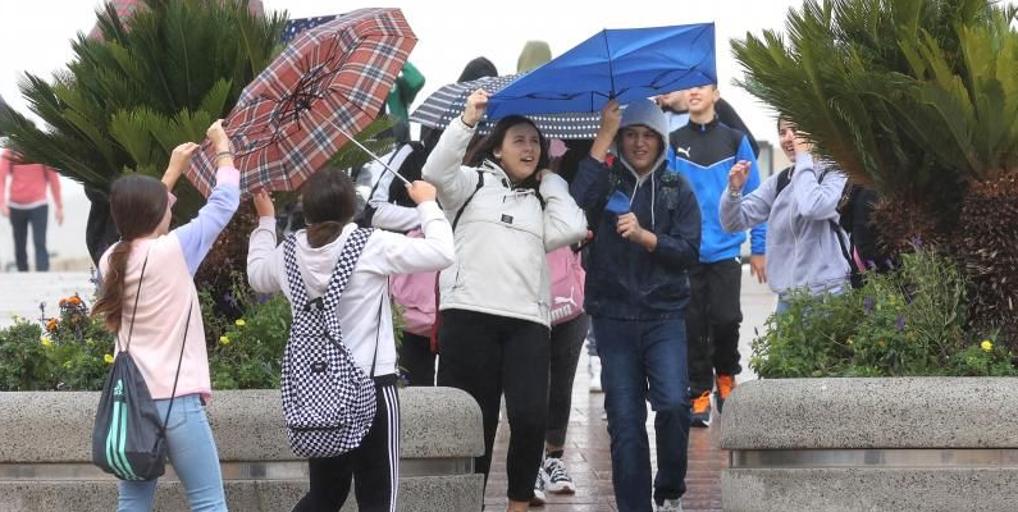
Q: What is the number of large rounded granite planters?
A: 2